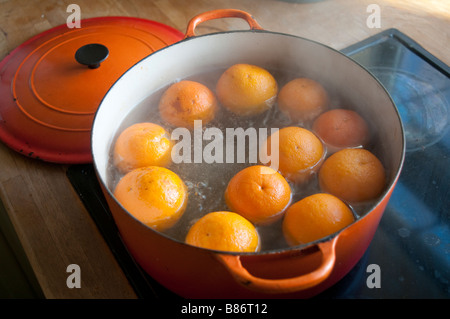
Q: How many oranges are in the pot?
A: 11